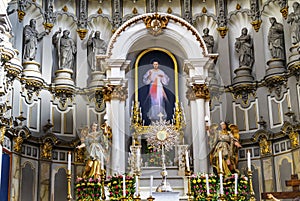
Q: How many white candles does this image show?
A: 12